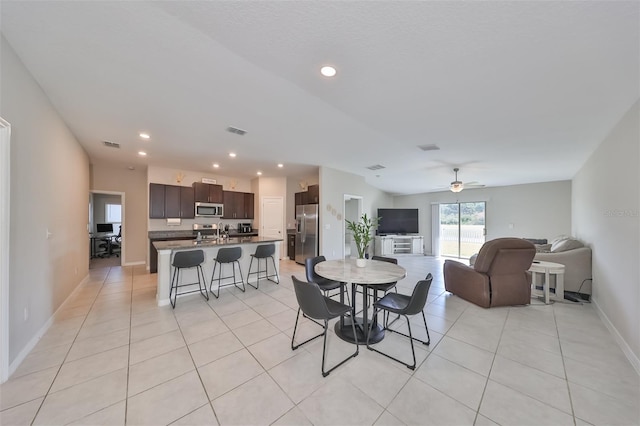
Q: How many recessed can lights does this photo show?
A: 7